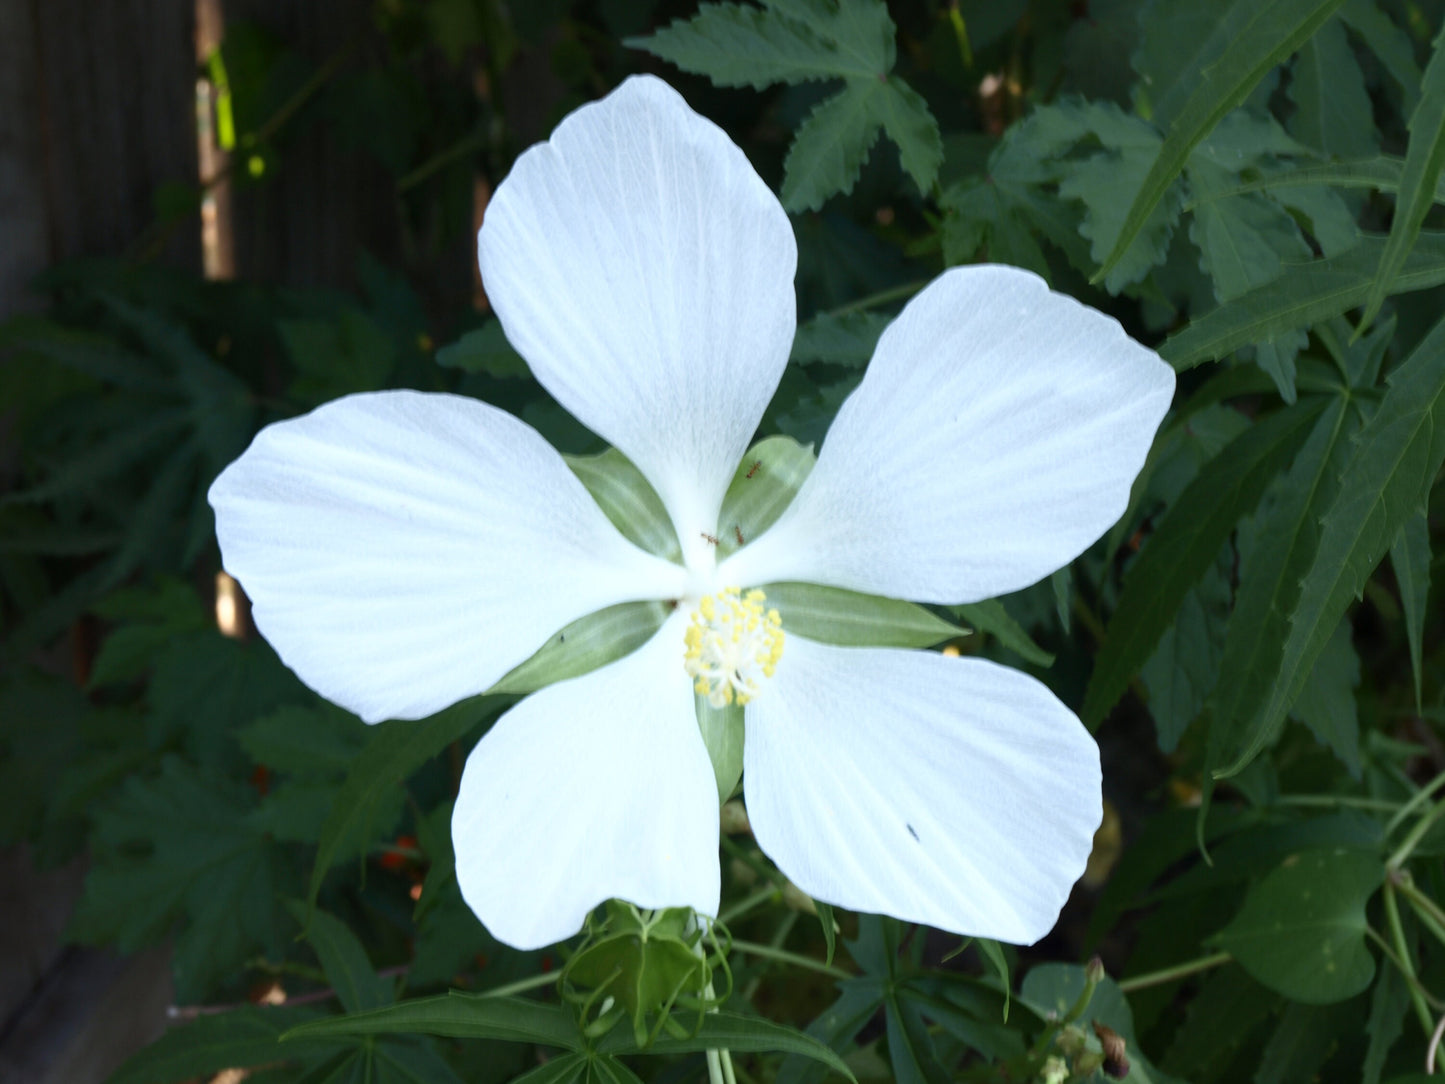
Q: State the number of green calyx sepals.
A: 5